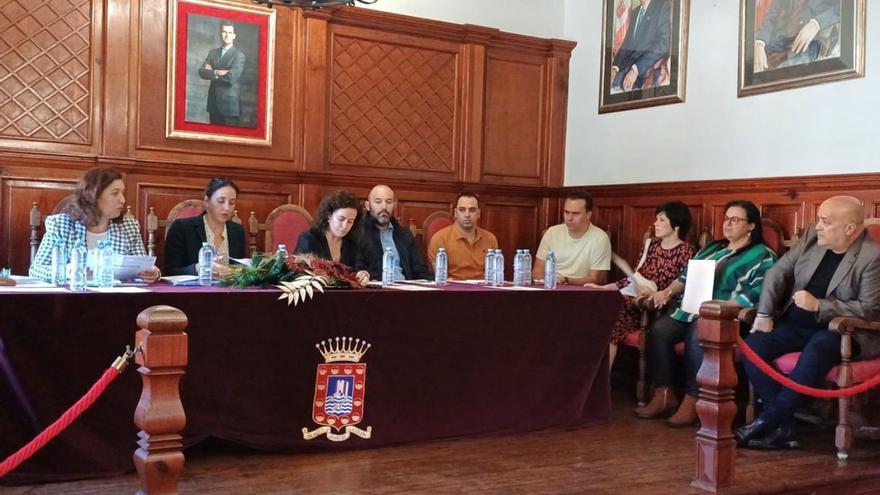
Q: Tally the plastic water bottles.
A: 13